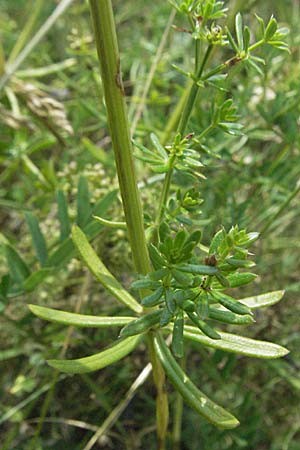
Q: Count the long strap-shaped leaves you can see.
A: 6